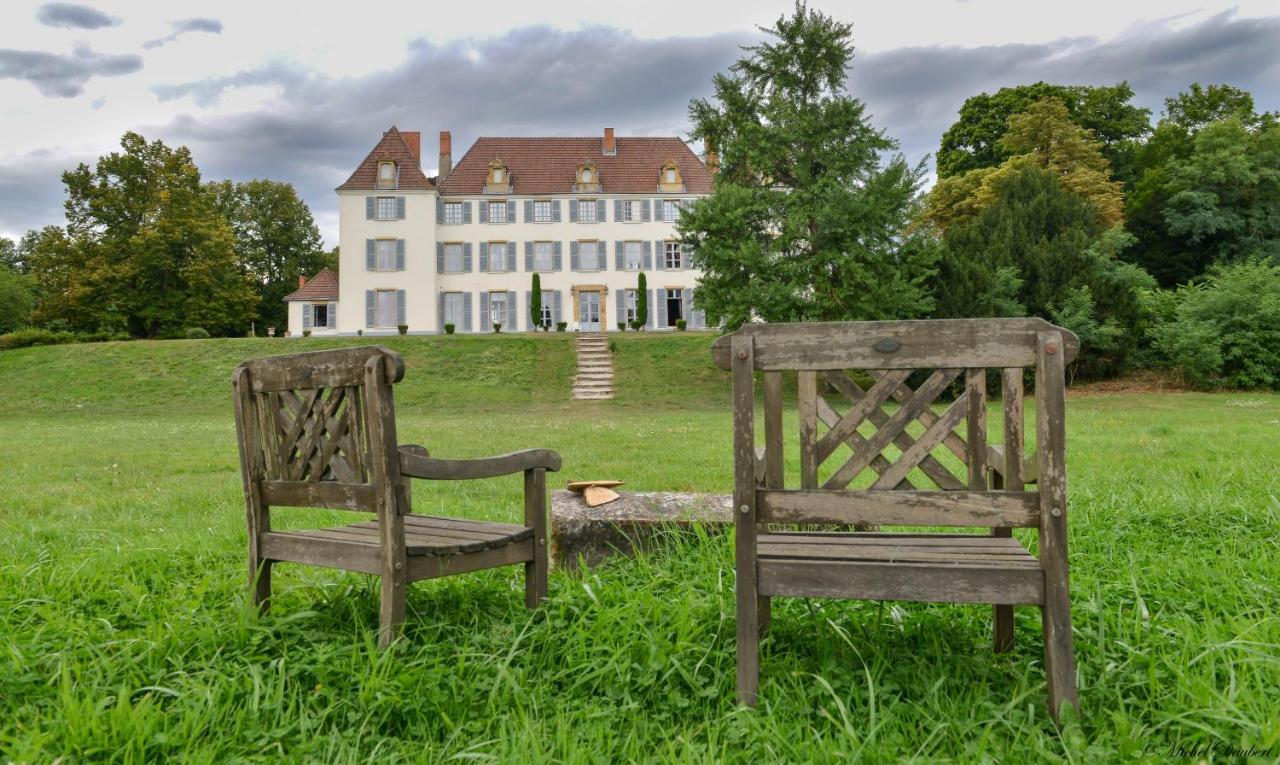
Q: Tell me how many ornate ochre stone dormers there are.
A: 4